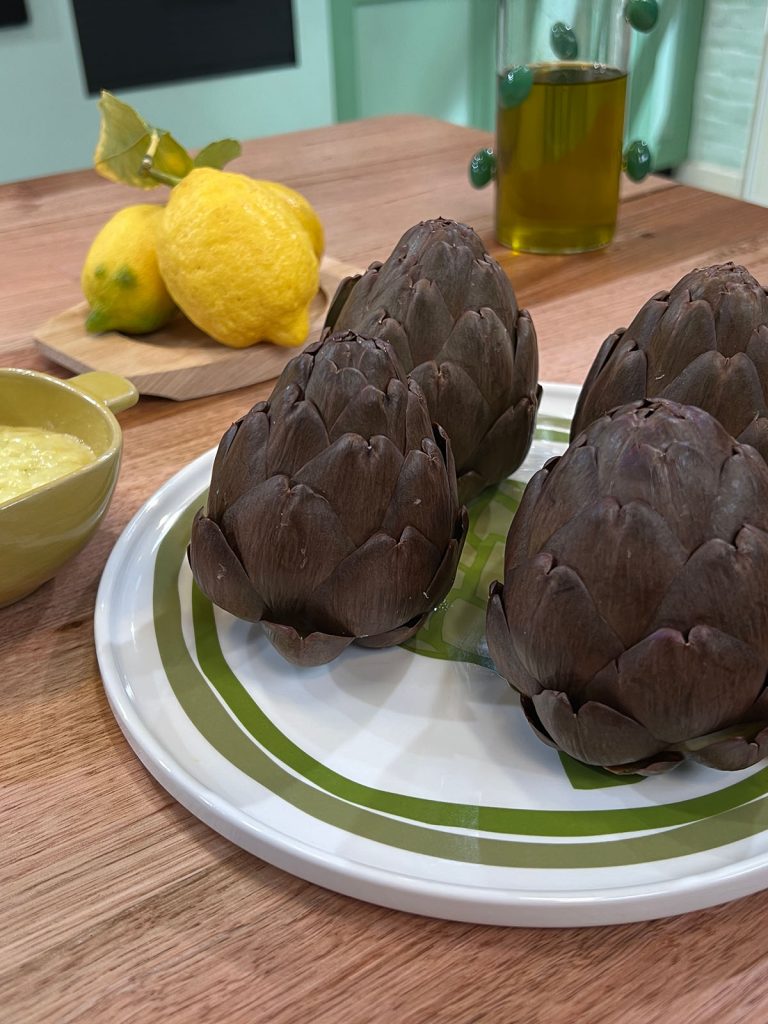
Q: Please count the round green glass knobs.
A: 5